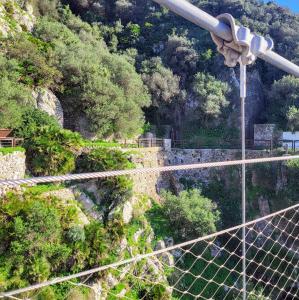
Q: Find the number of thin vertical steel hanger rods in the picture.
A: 1